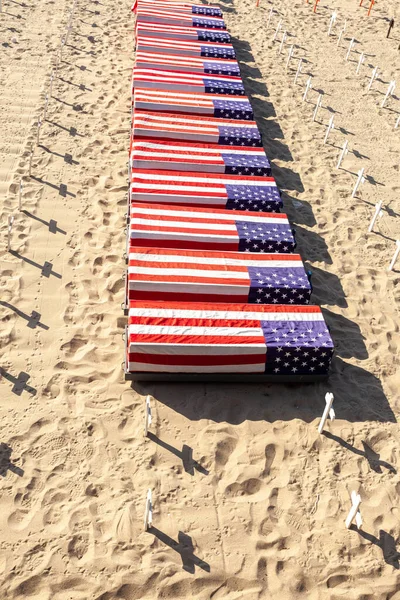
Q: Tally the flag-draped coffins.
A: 13